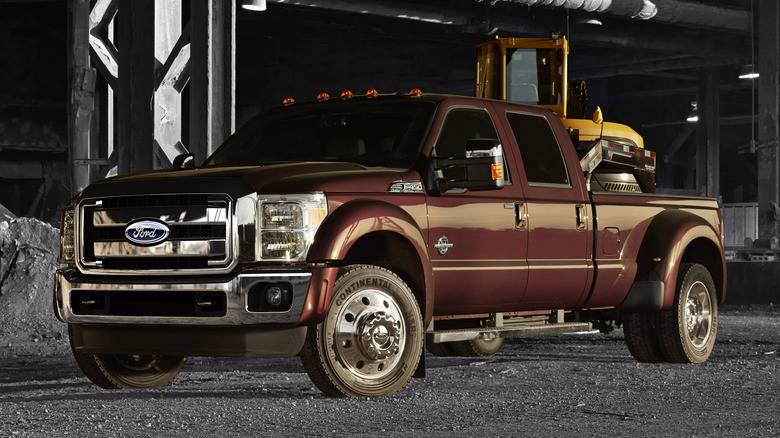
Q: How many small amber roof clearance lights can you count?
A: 5